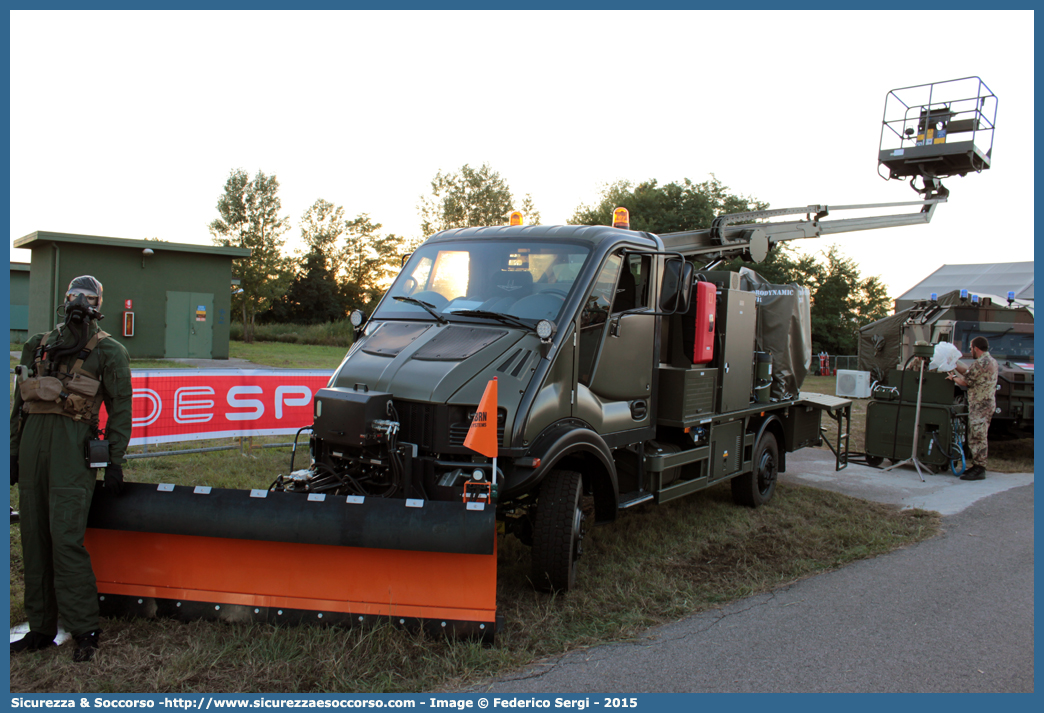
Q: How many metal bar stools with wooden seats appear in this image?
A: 0